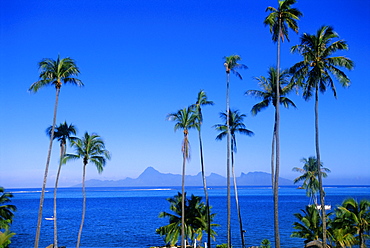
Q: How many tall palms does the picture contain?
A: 10